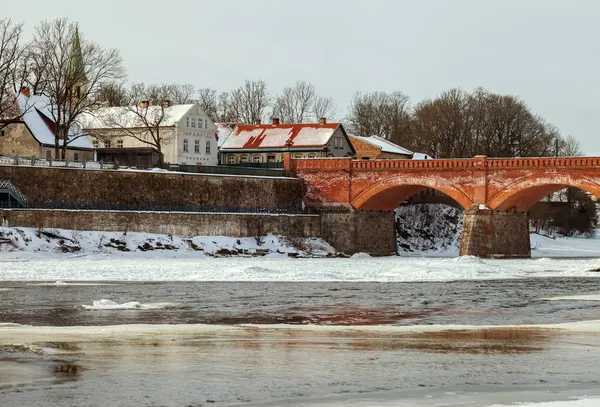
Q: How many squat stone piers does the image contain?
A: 2